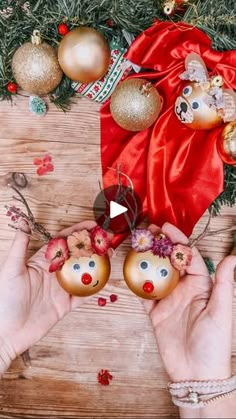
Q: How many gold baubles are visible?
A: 7